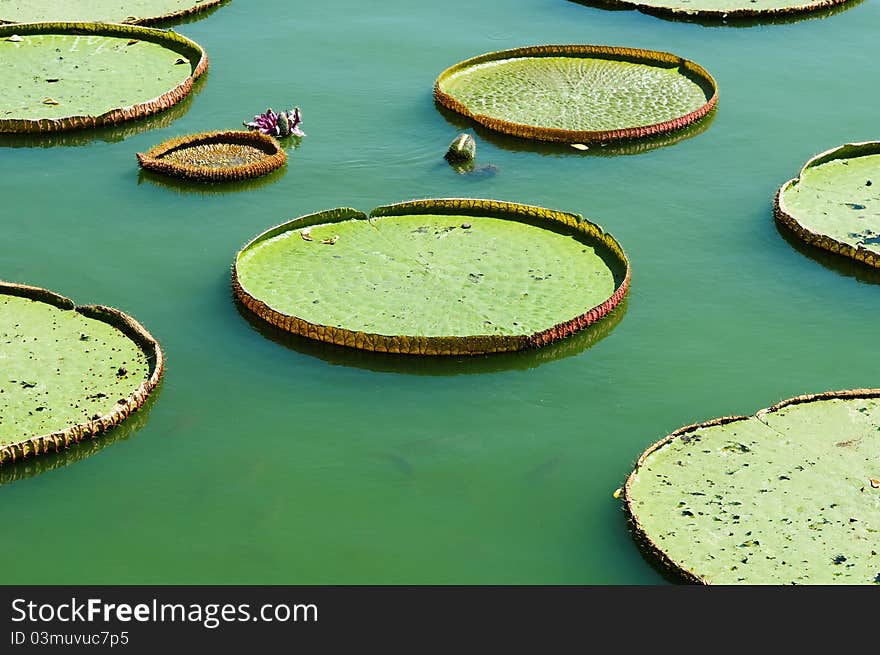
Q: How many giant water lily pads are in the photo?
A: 9